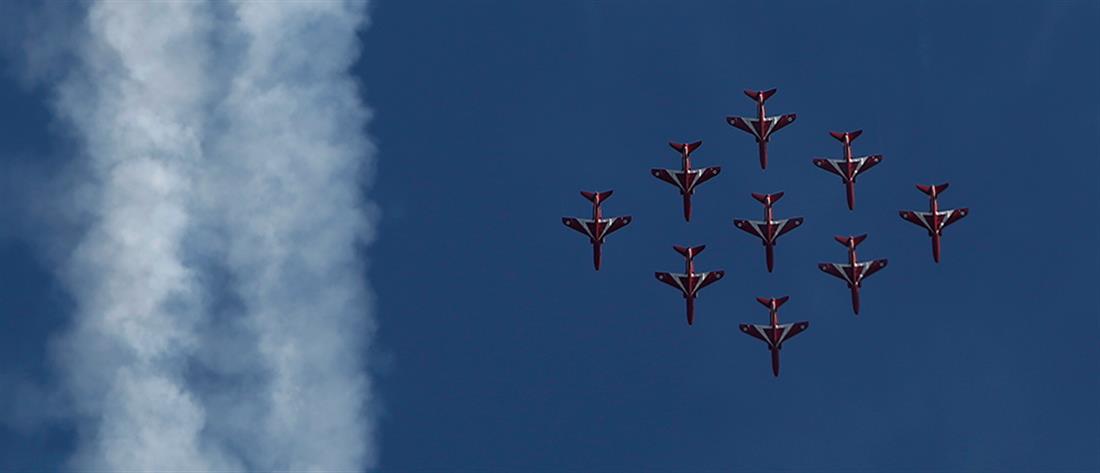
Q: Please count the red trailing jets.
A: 9